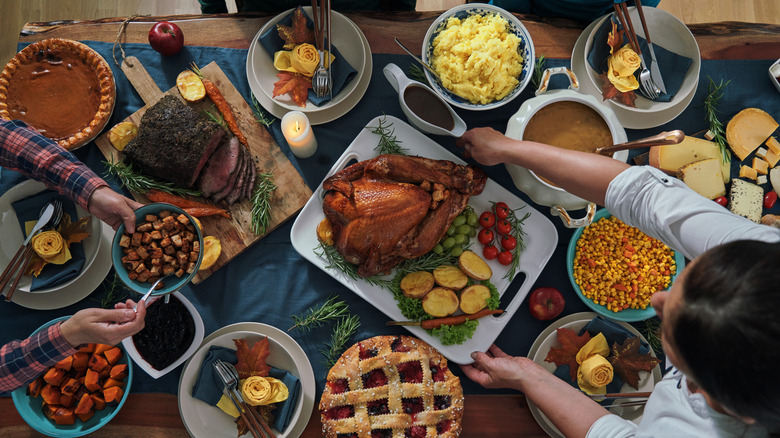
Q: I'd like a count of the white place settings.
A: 5